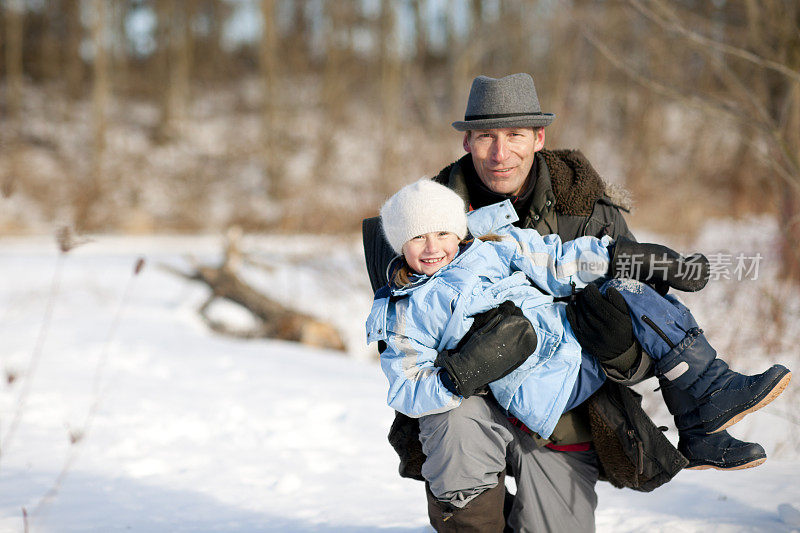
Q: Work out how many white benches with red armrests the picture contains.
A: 0